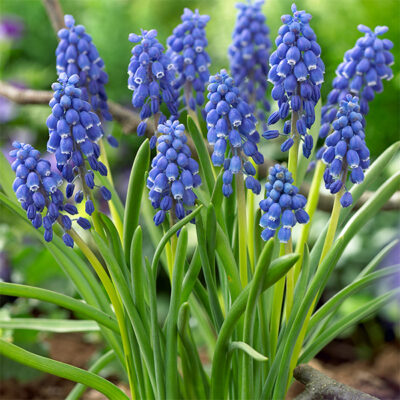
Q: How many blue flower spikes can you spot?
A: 12